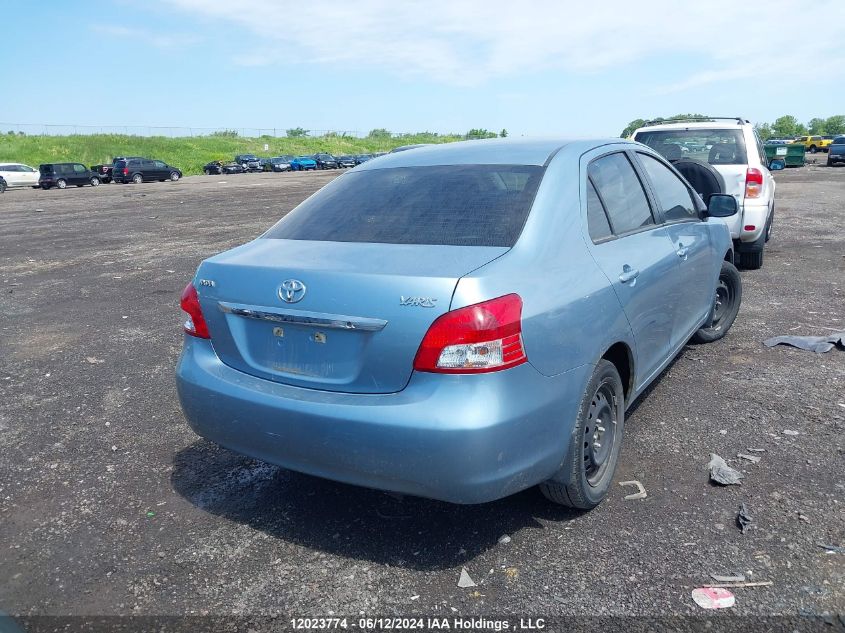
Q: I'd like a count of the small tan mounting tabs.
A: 2